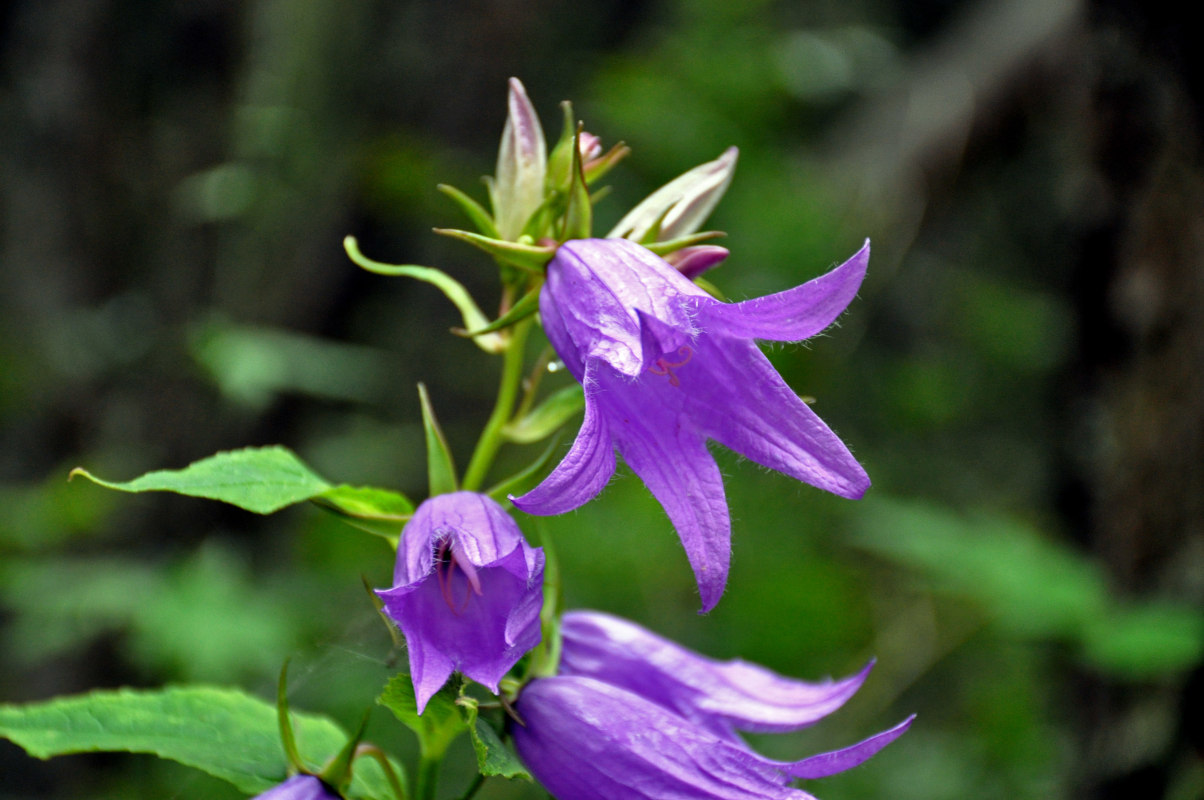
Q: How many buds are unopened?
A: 4